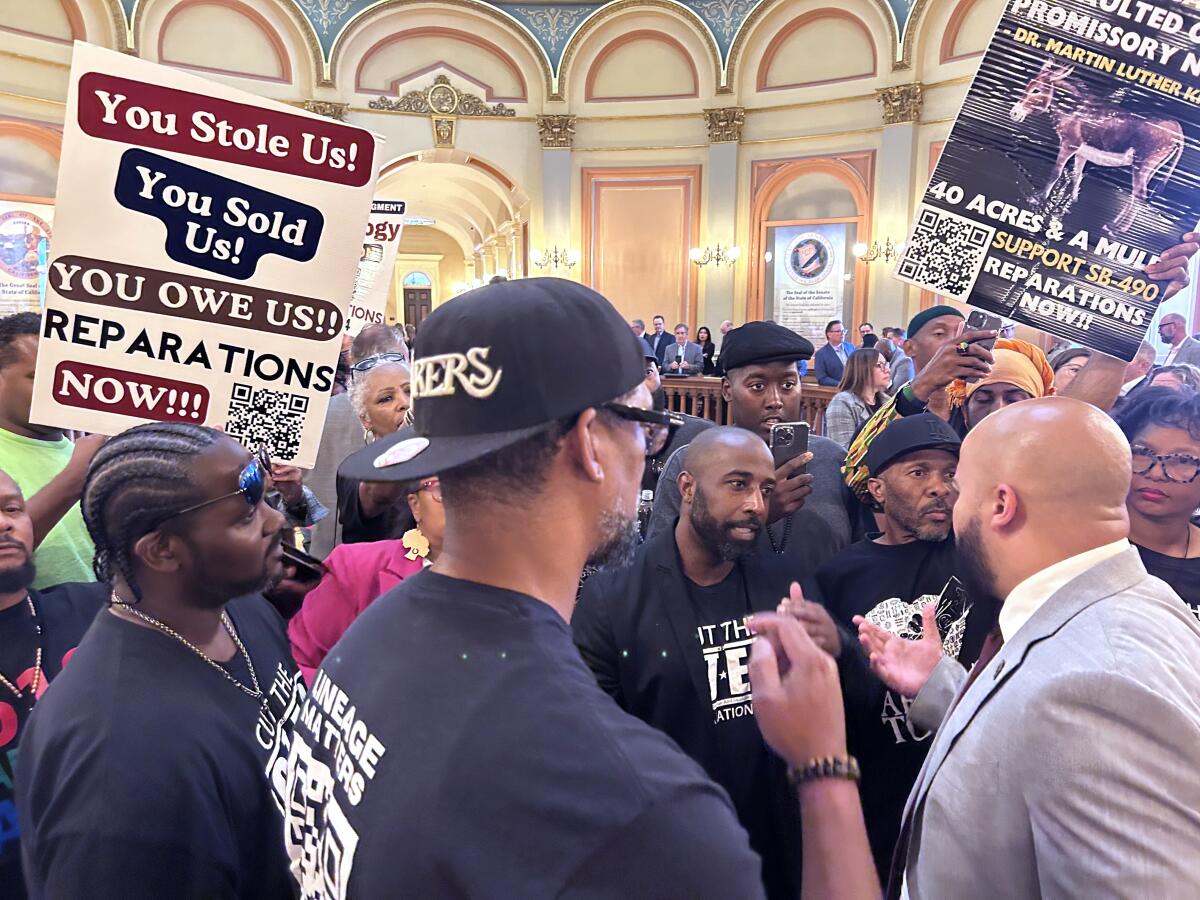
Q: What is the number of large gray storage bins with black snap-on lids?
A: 0